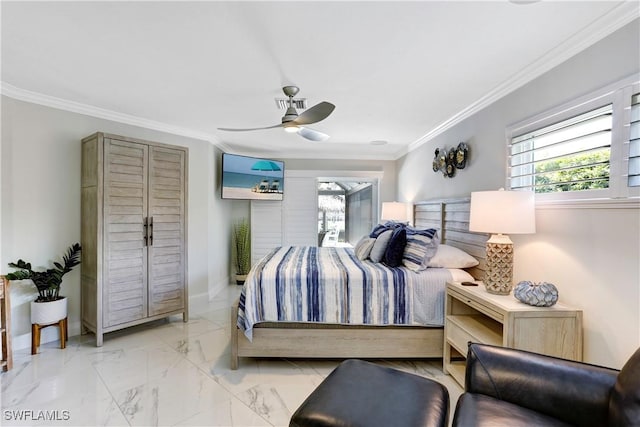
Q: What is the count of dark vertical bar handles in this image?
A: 2